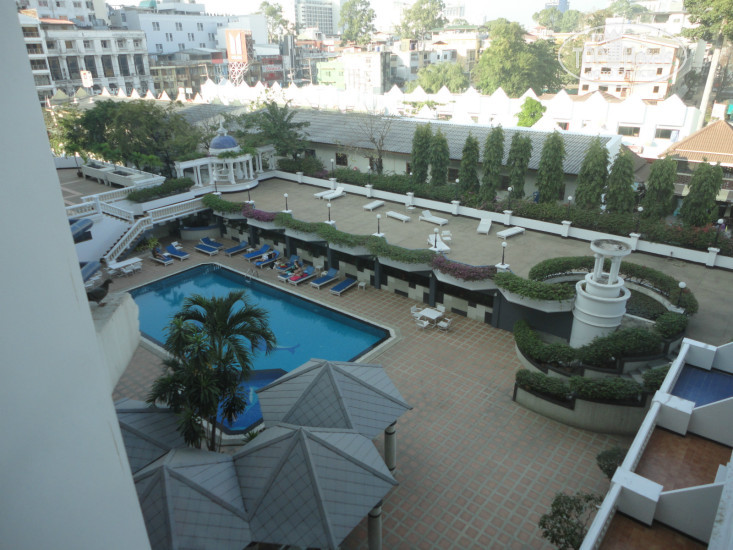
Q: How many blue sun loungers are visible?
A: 12